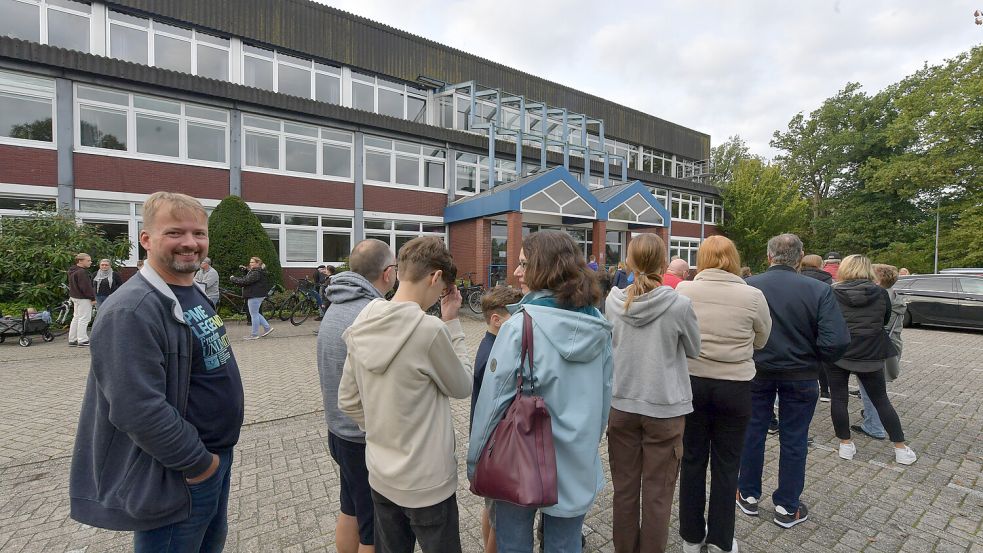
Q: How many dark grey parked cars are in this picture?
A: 1